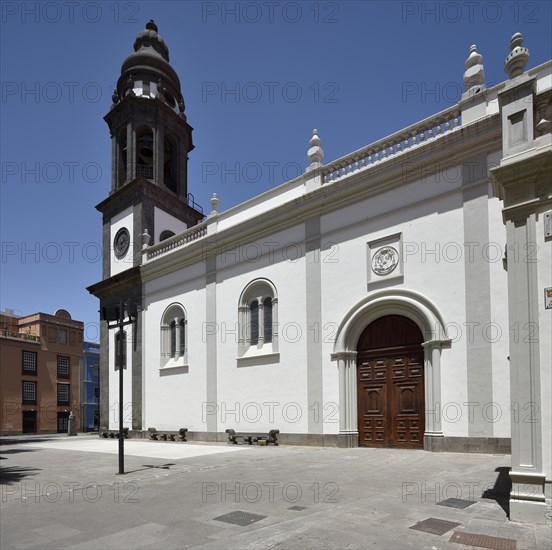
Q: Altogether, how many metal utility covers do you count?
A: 5